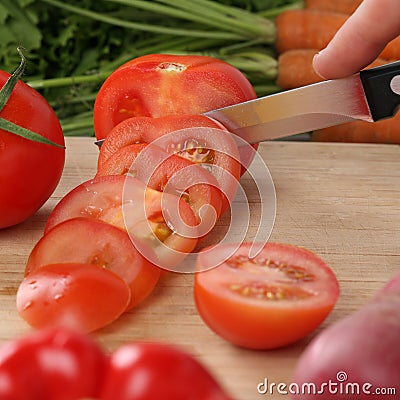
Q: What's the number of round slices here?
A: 5